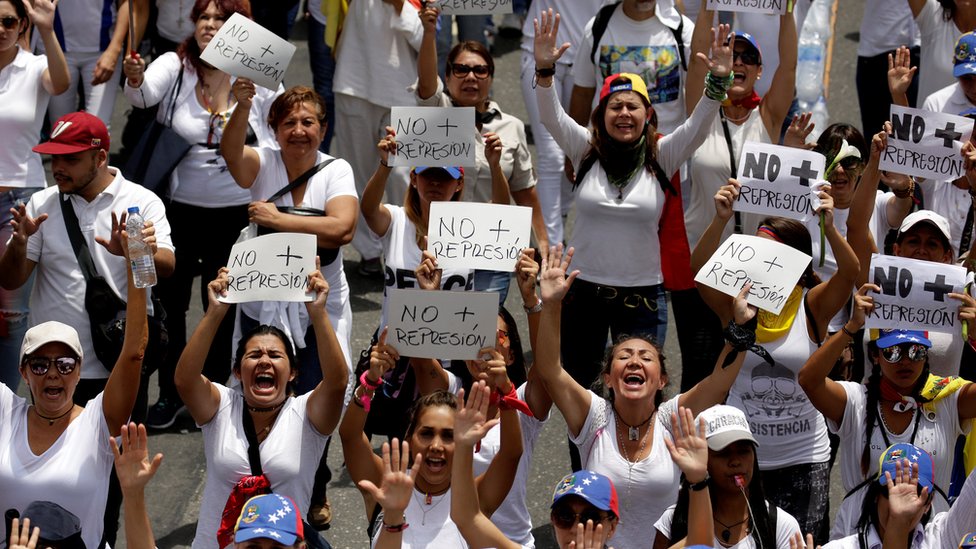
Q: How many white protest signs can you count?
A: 11